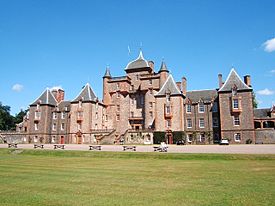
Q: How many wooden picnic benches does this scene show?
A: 6